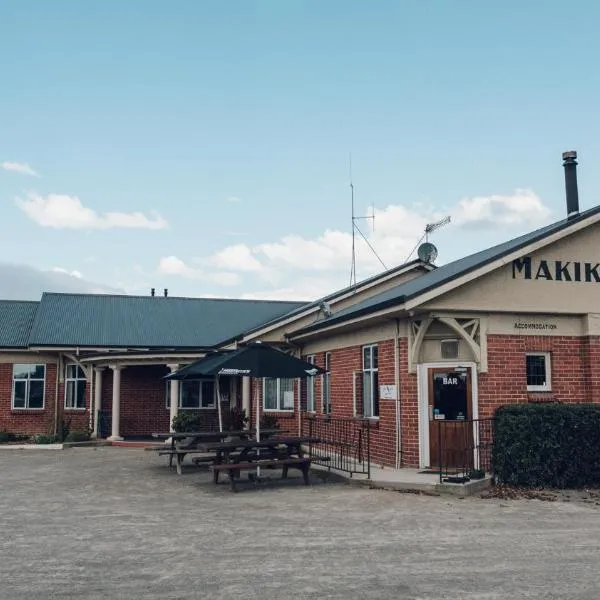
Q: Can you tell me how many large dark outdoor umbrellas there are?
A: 2